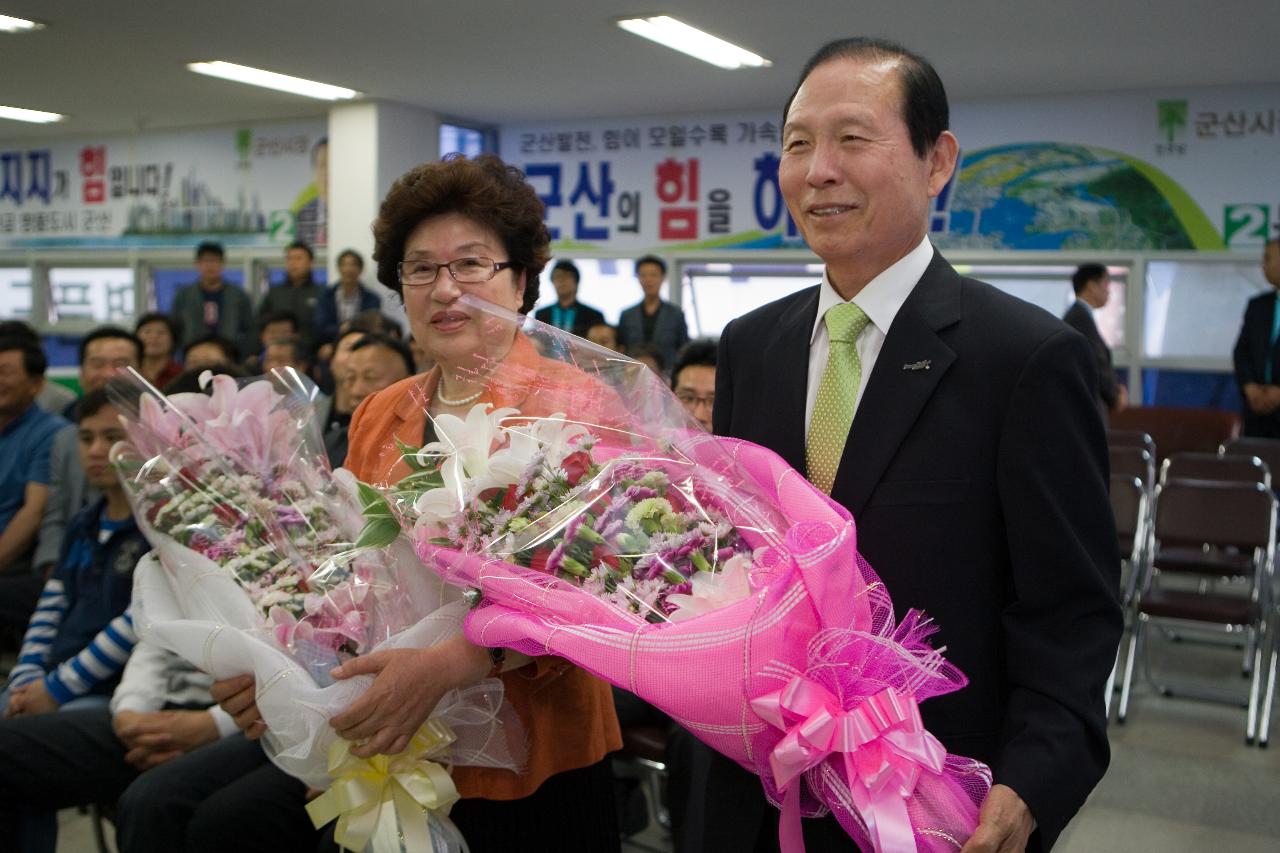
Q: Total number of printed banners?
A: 2